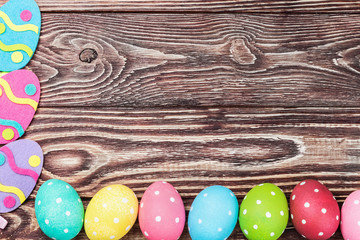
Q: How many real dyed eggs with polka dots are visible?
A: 7